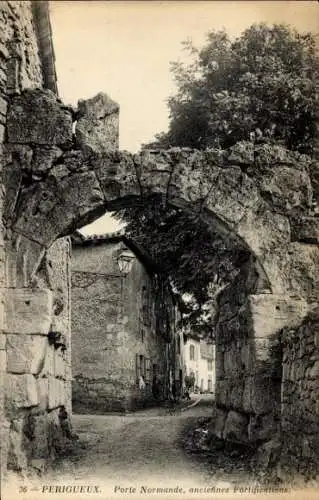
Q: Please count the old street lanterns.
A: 1